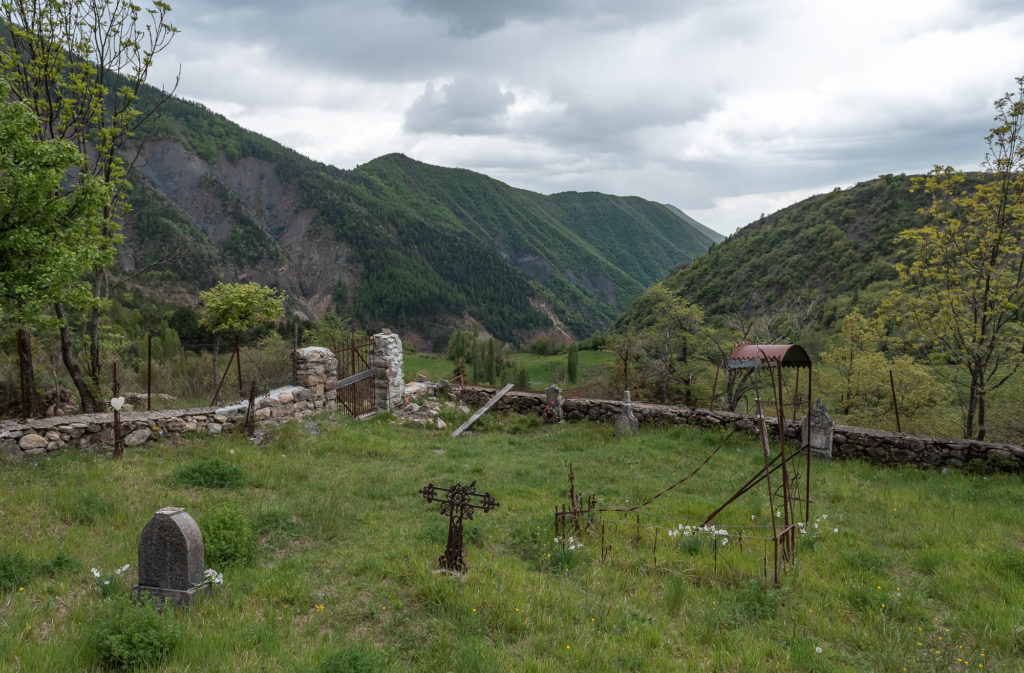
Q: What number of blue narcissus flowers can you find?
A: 0